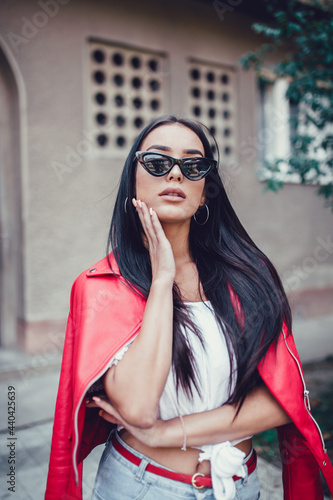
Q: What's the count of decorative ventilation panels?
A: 2